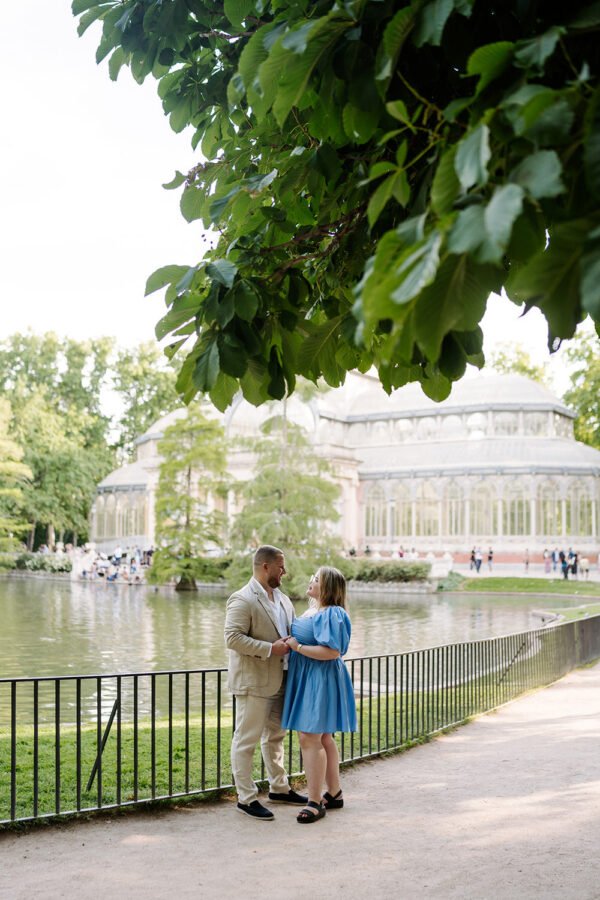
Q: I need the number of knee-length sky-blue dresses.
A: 1